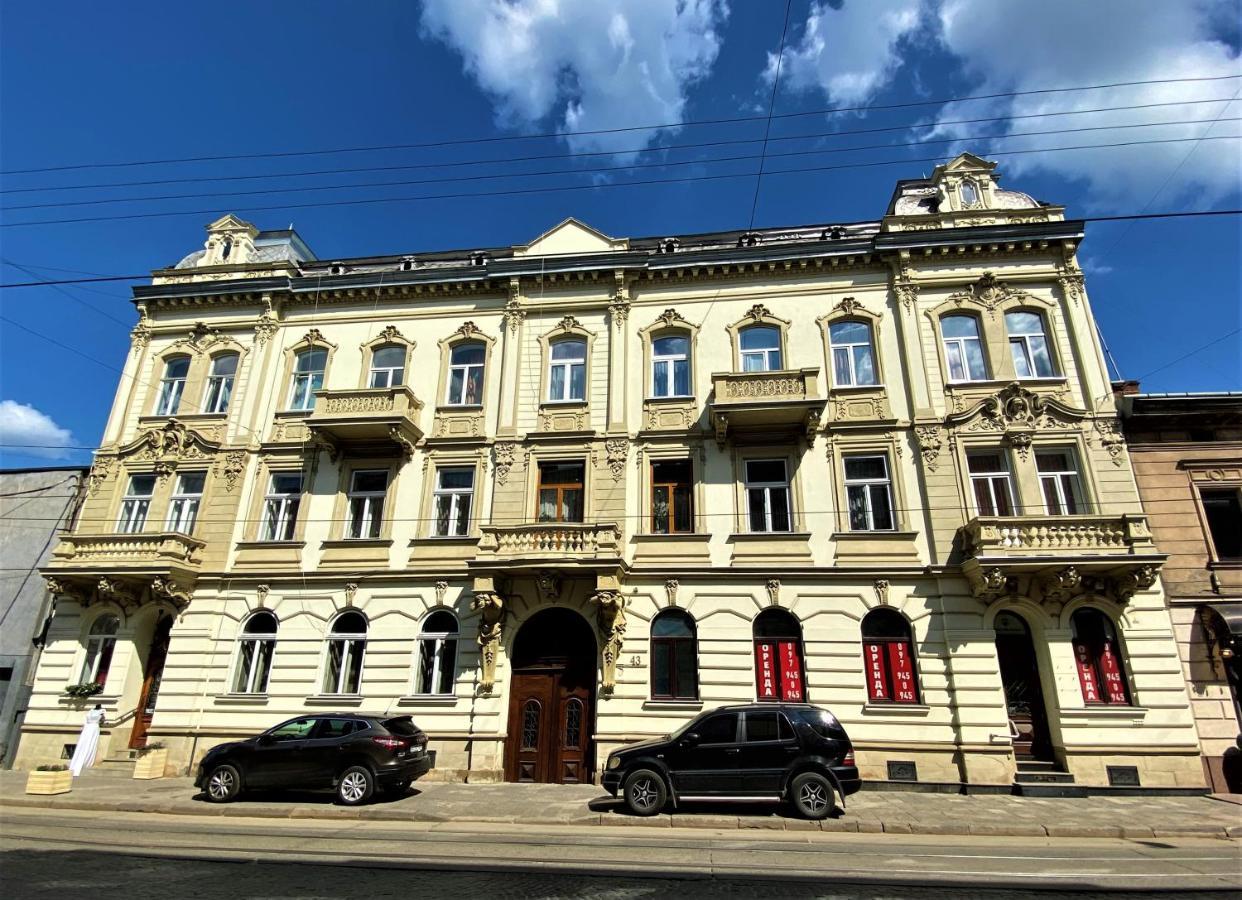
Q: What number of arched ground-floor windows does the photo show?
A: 8